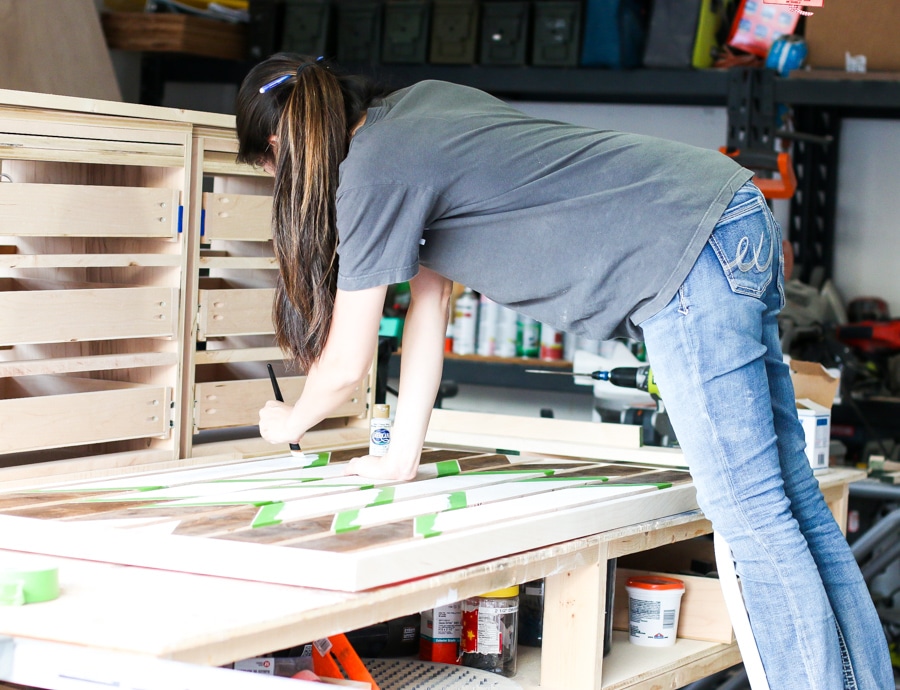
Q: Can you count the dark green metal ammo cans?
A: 6